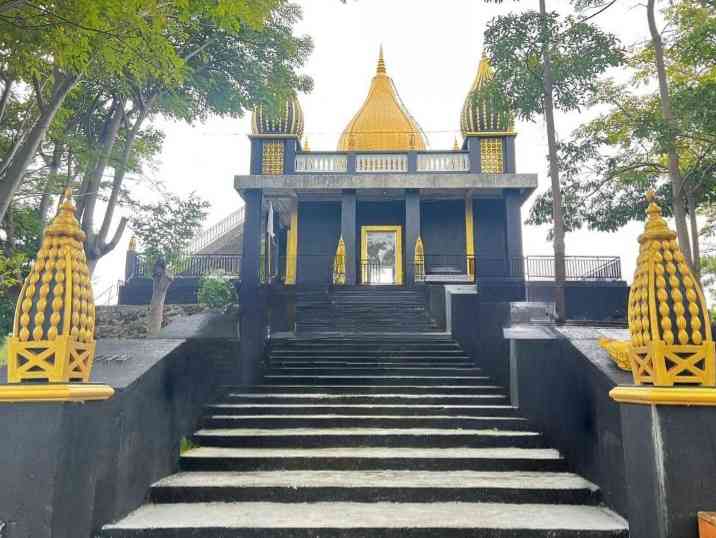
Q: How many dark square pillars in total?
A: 4